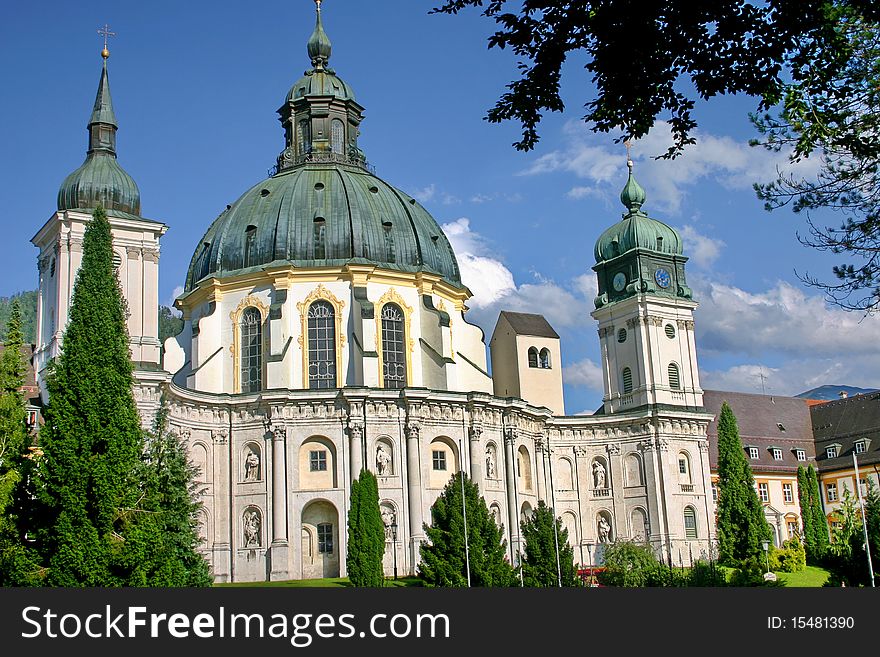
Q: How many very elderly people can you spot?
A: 0